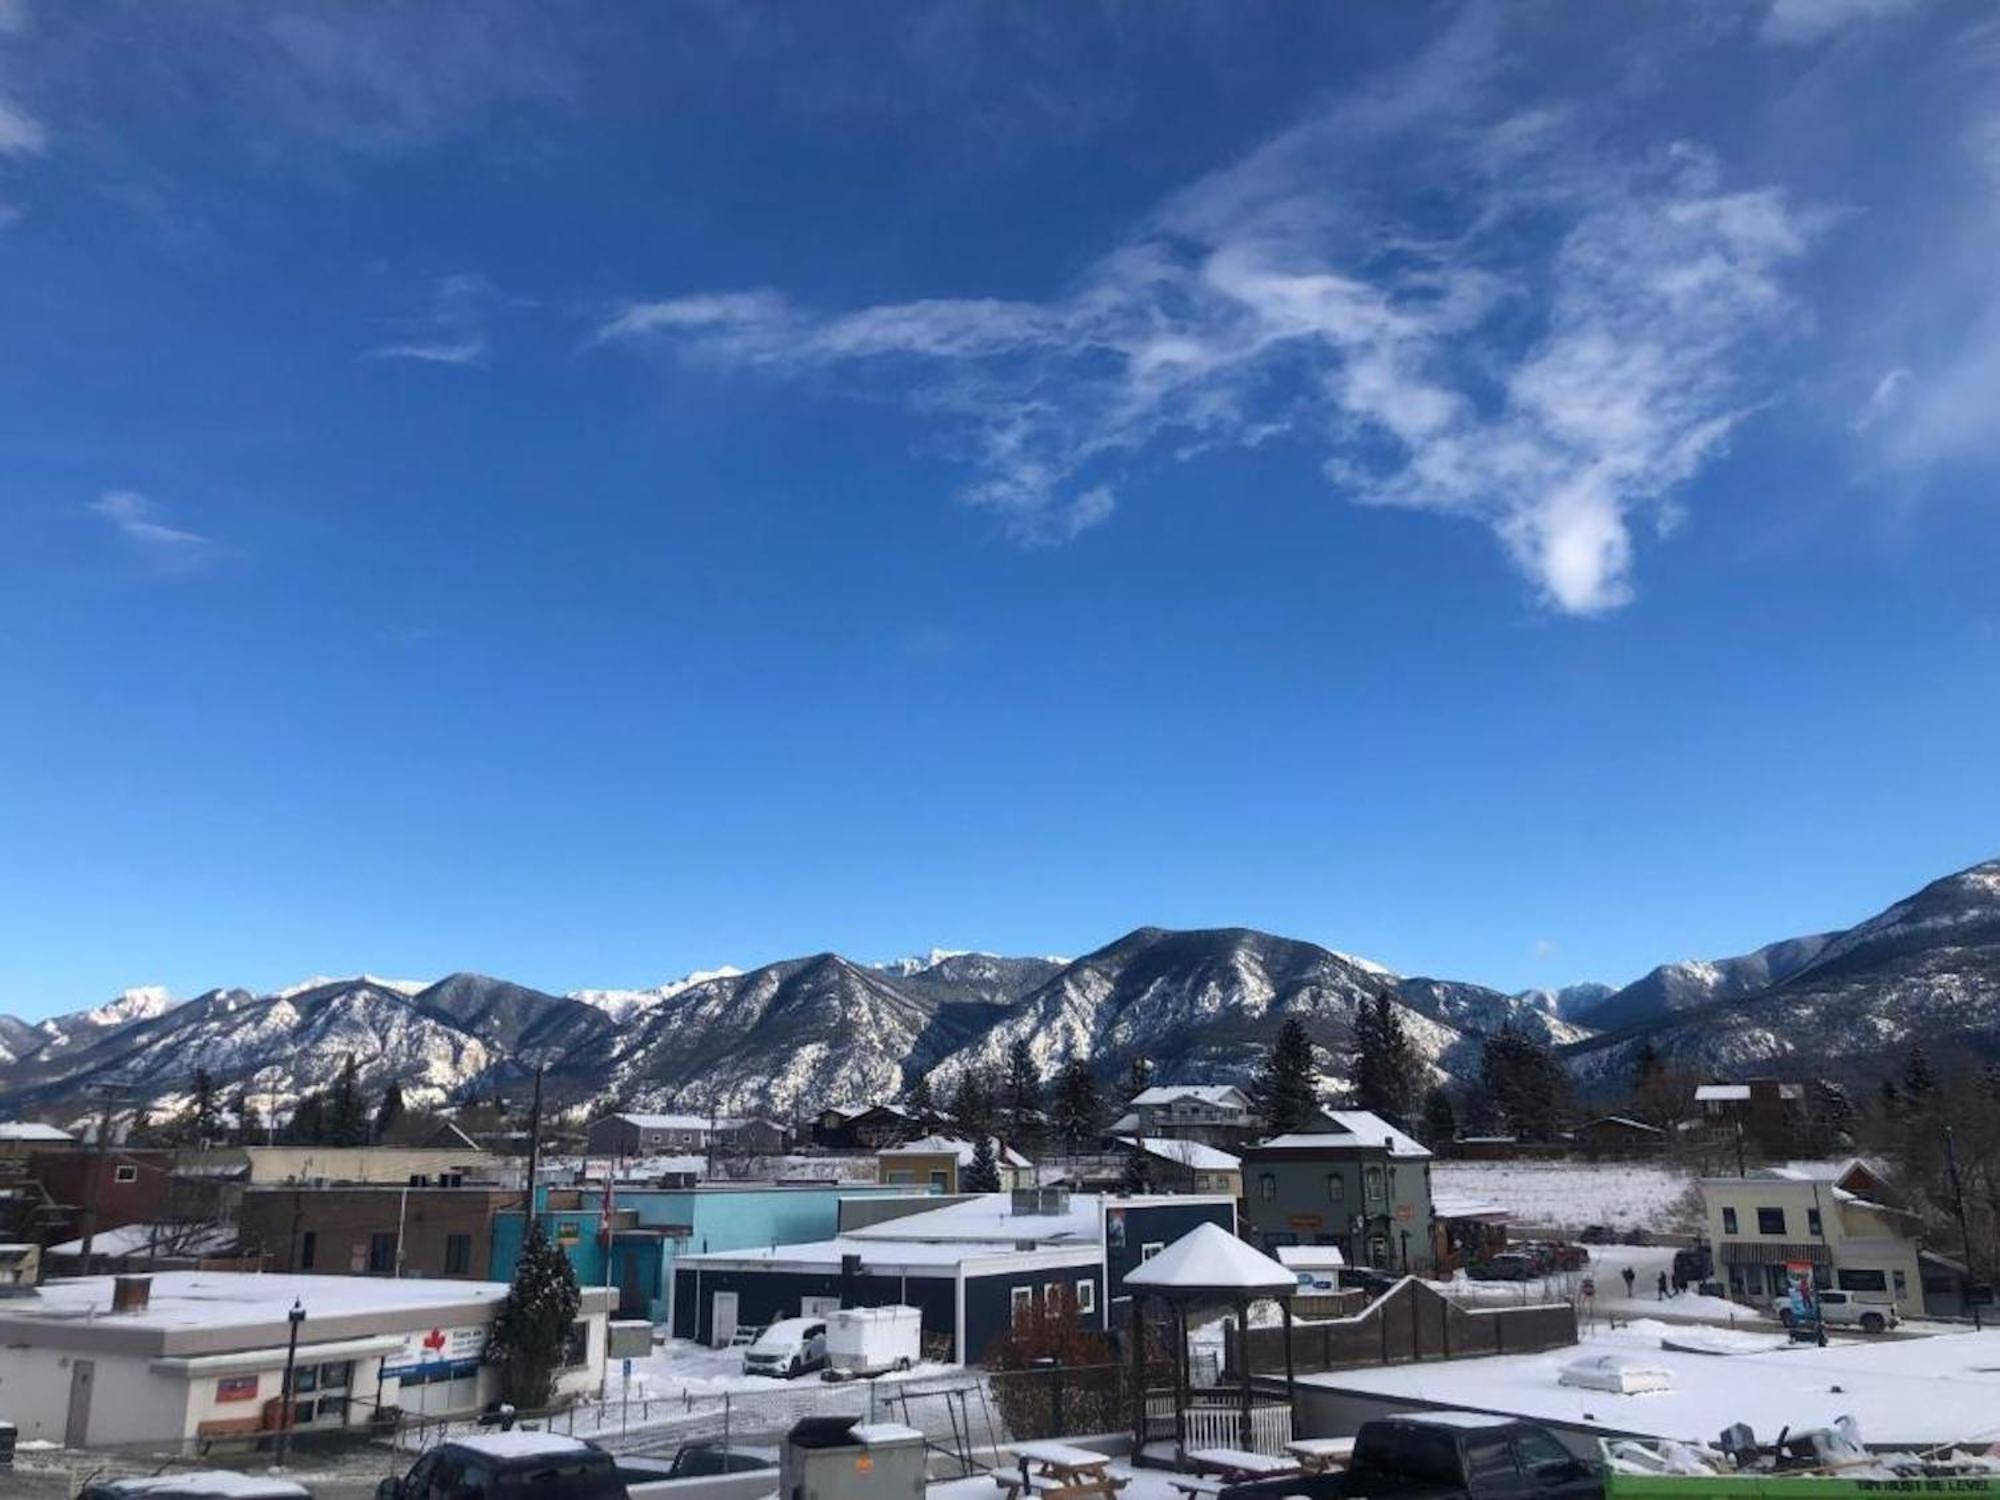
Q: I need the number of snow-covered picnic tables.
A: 3